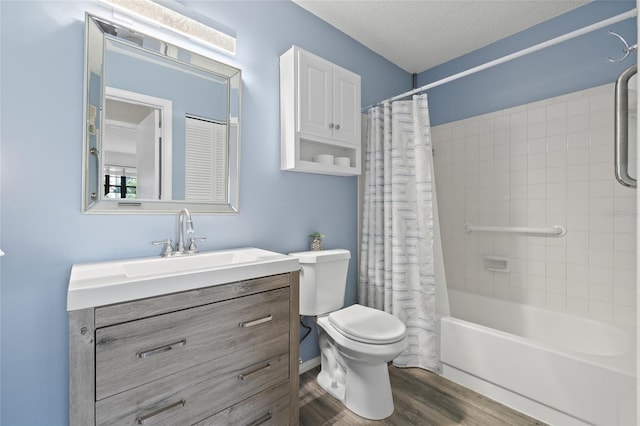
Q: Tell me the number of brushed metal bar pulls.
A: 5